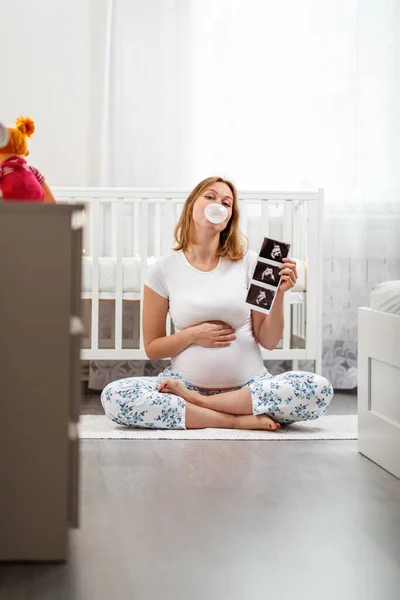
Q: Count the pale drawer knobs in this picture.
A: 3